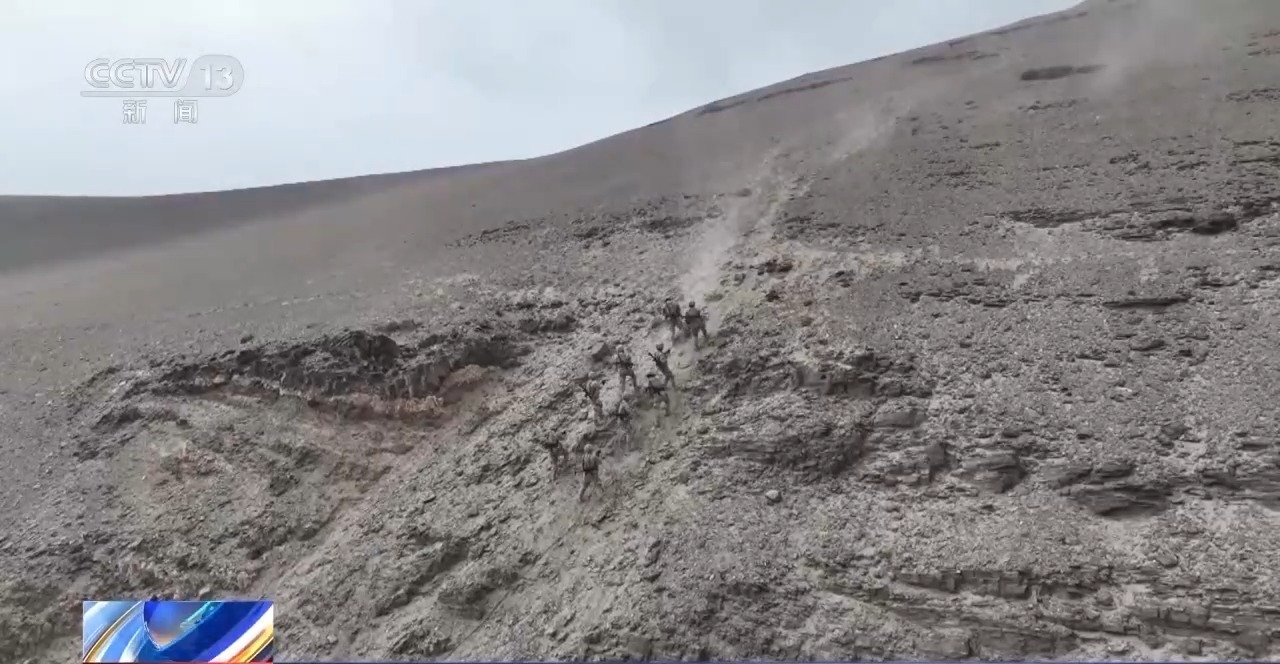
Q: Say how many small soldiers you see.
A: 9